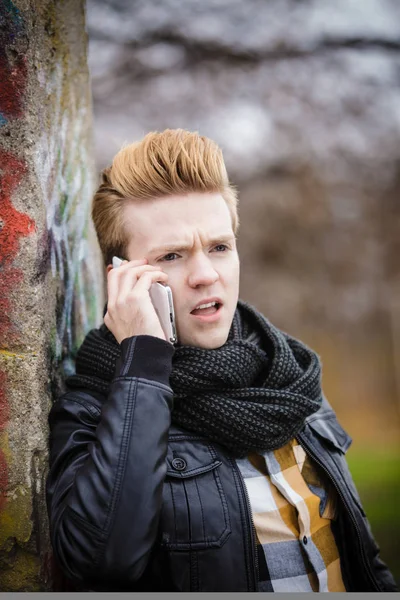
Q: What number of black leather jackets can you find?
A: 1